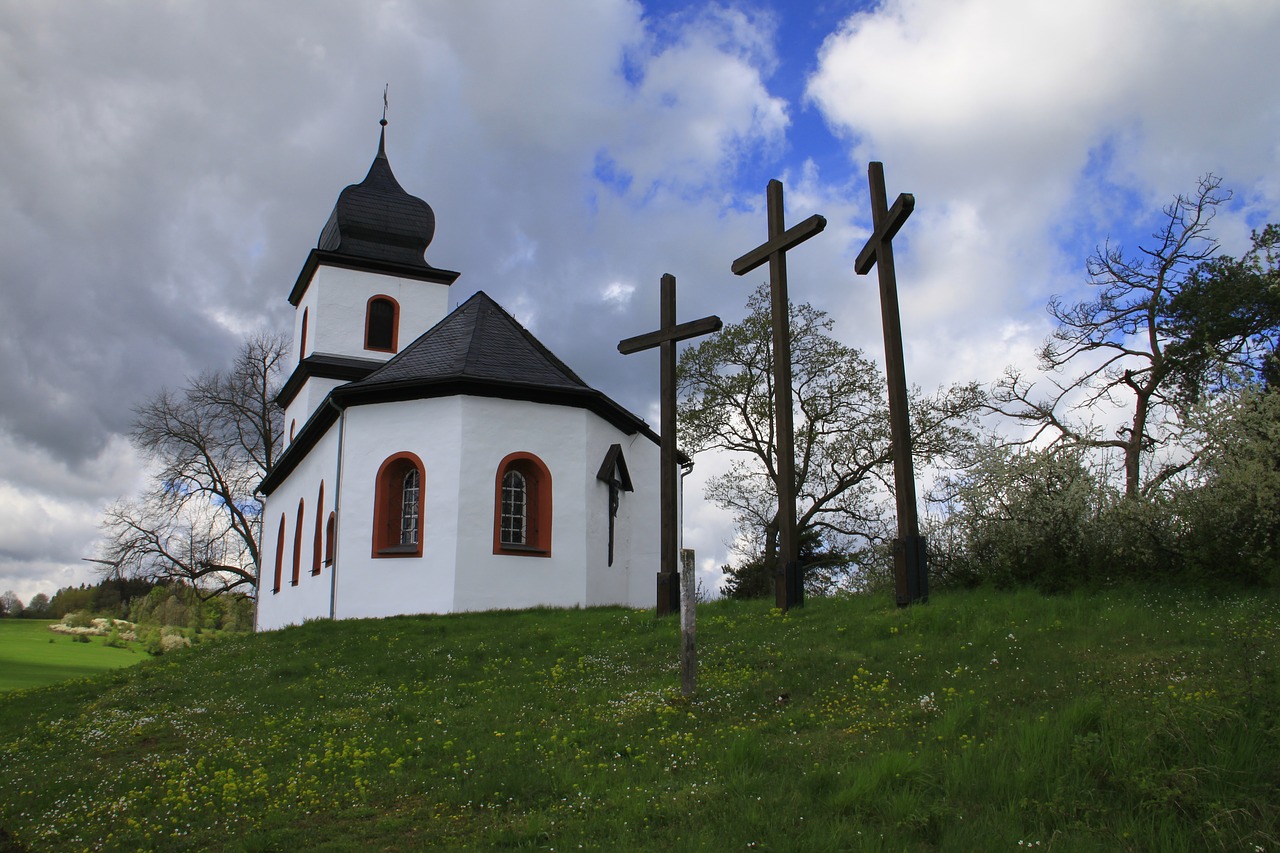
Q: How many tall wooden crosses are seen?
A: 3